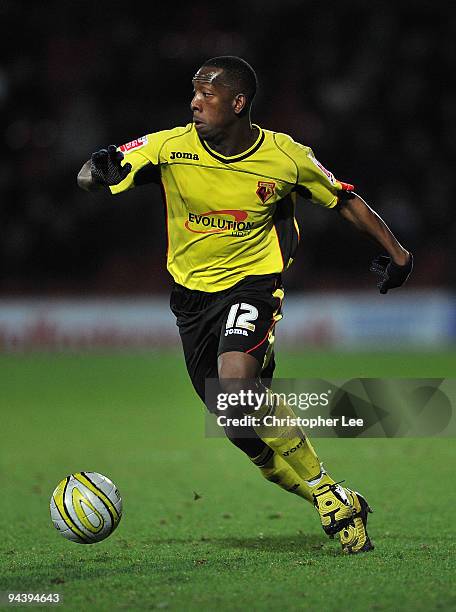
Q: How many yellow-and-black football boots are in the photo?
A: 2